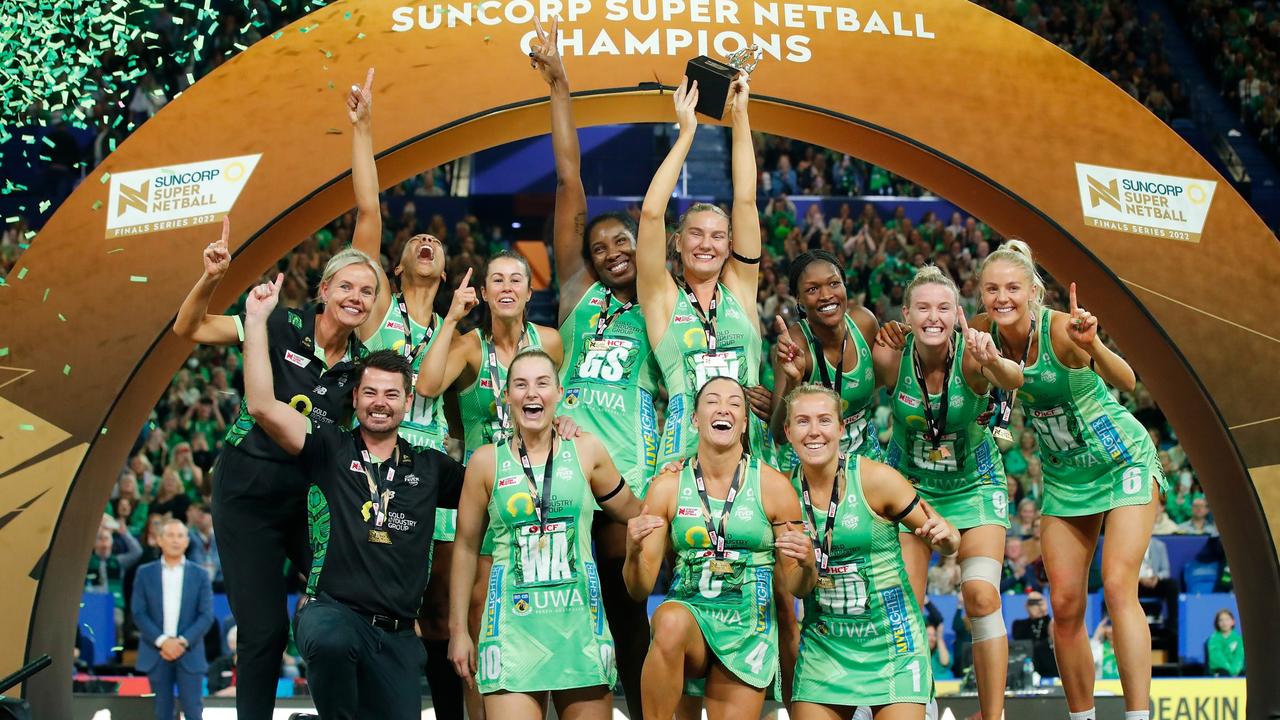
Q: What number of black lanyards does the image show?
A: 11